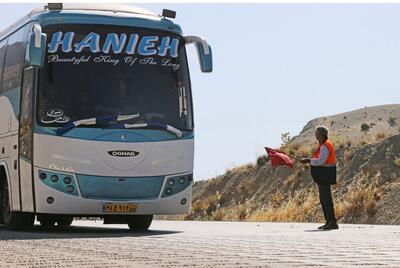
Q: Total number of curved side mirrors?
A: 2